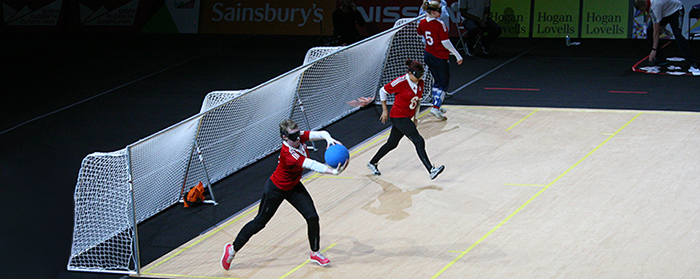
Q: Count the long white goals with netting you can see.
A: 1